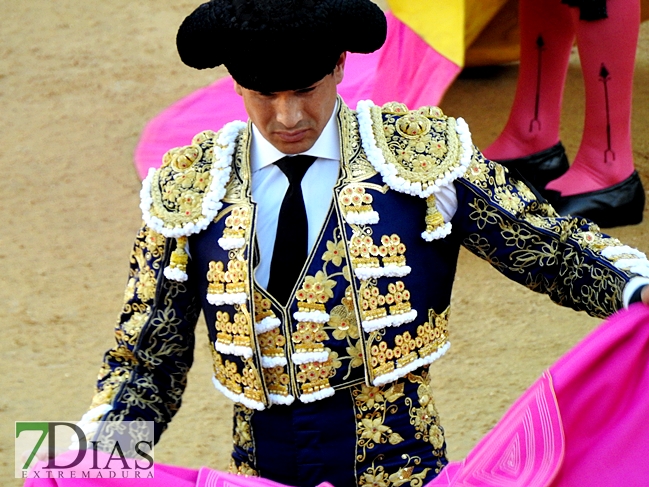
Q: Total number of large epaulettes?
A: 2